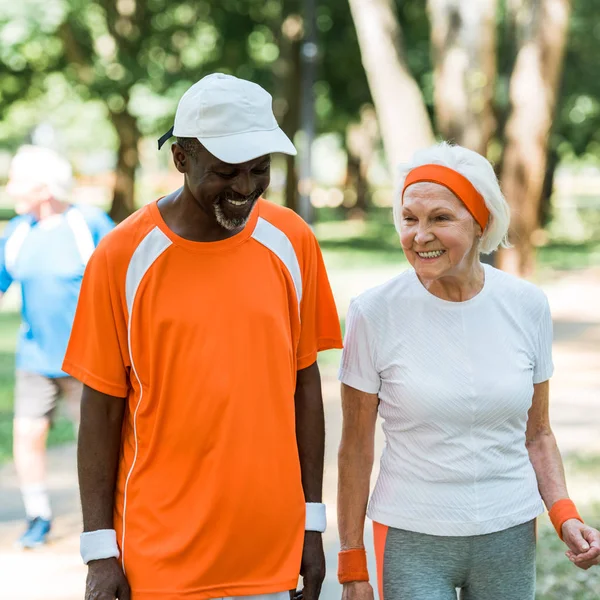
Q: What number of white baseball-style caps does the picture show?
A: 1